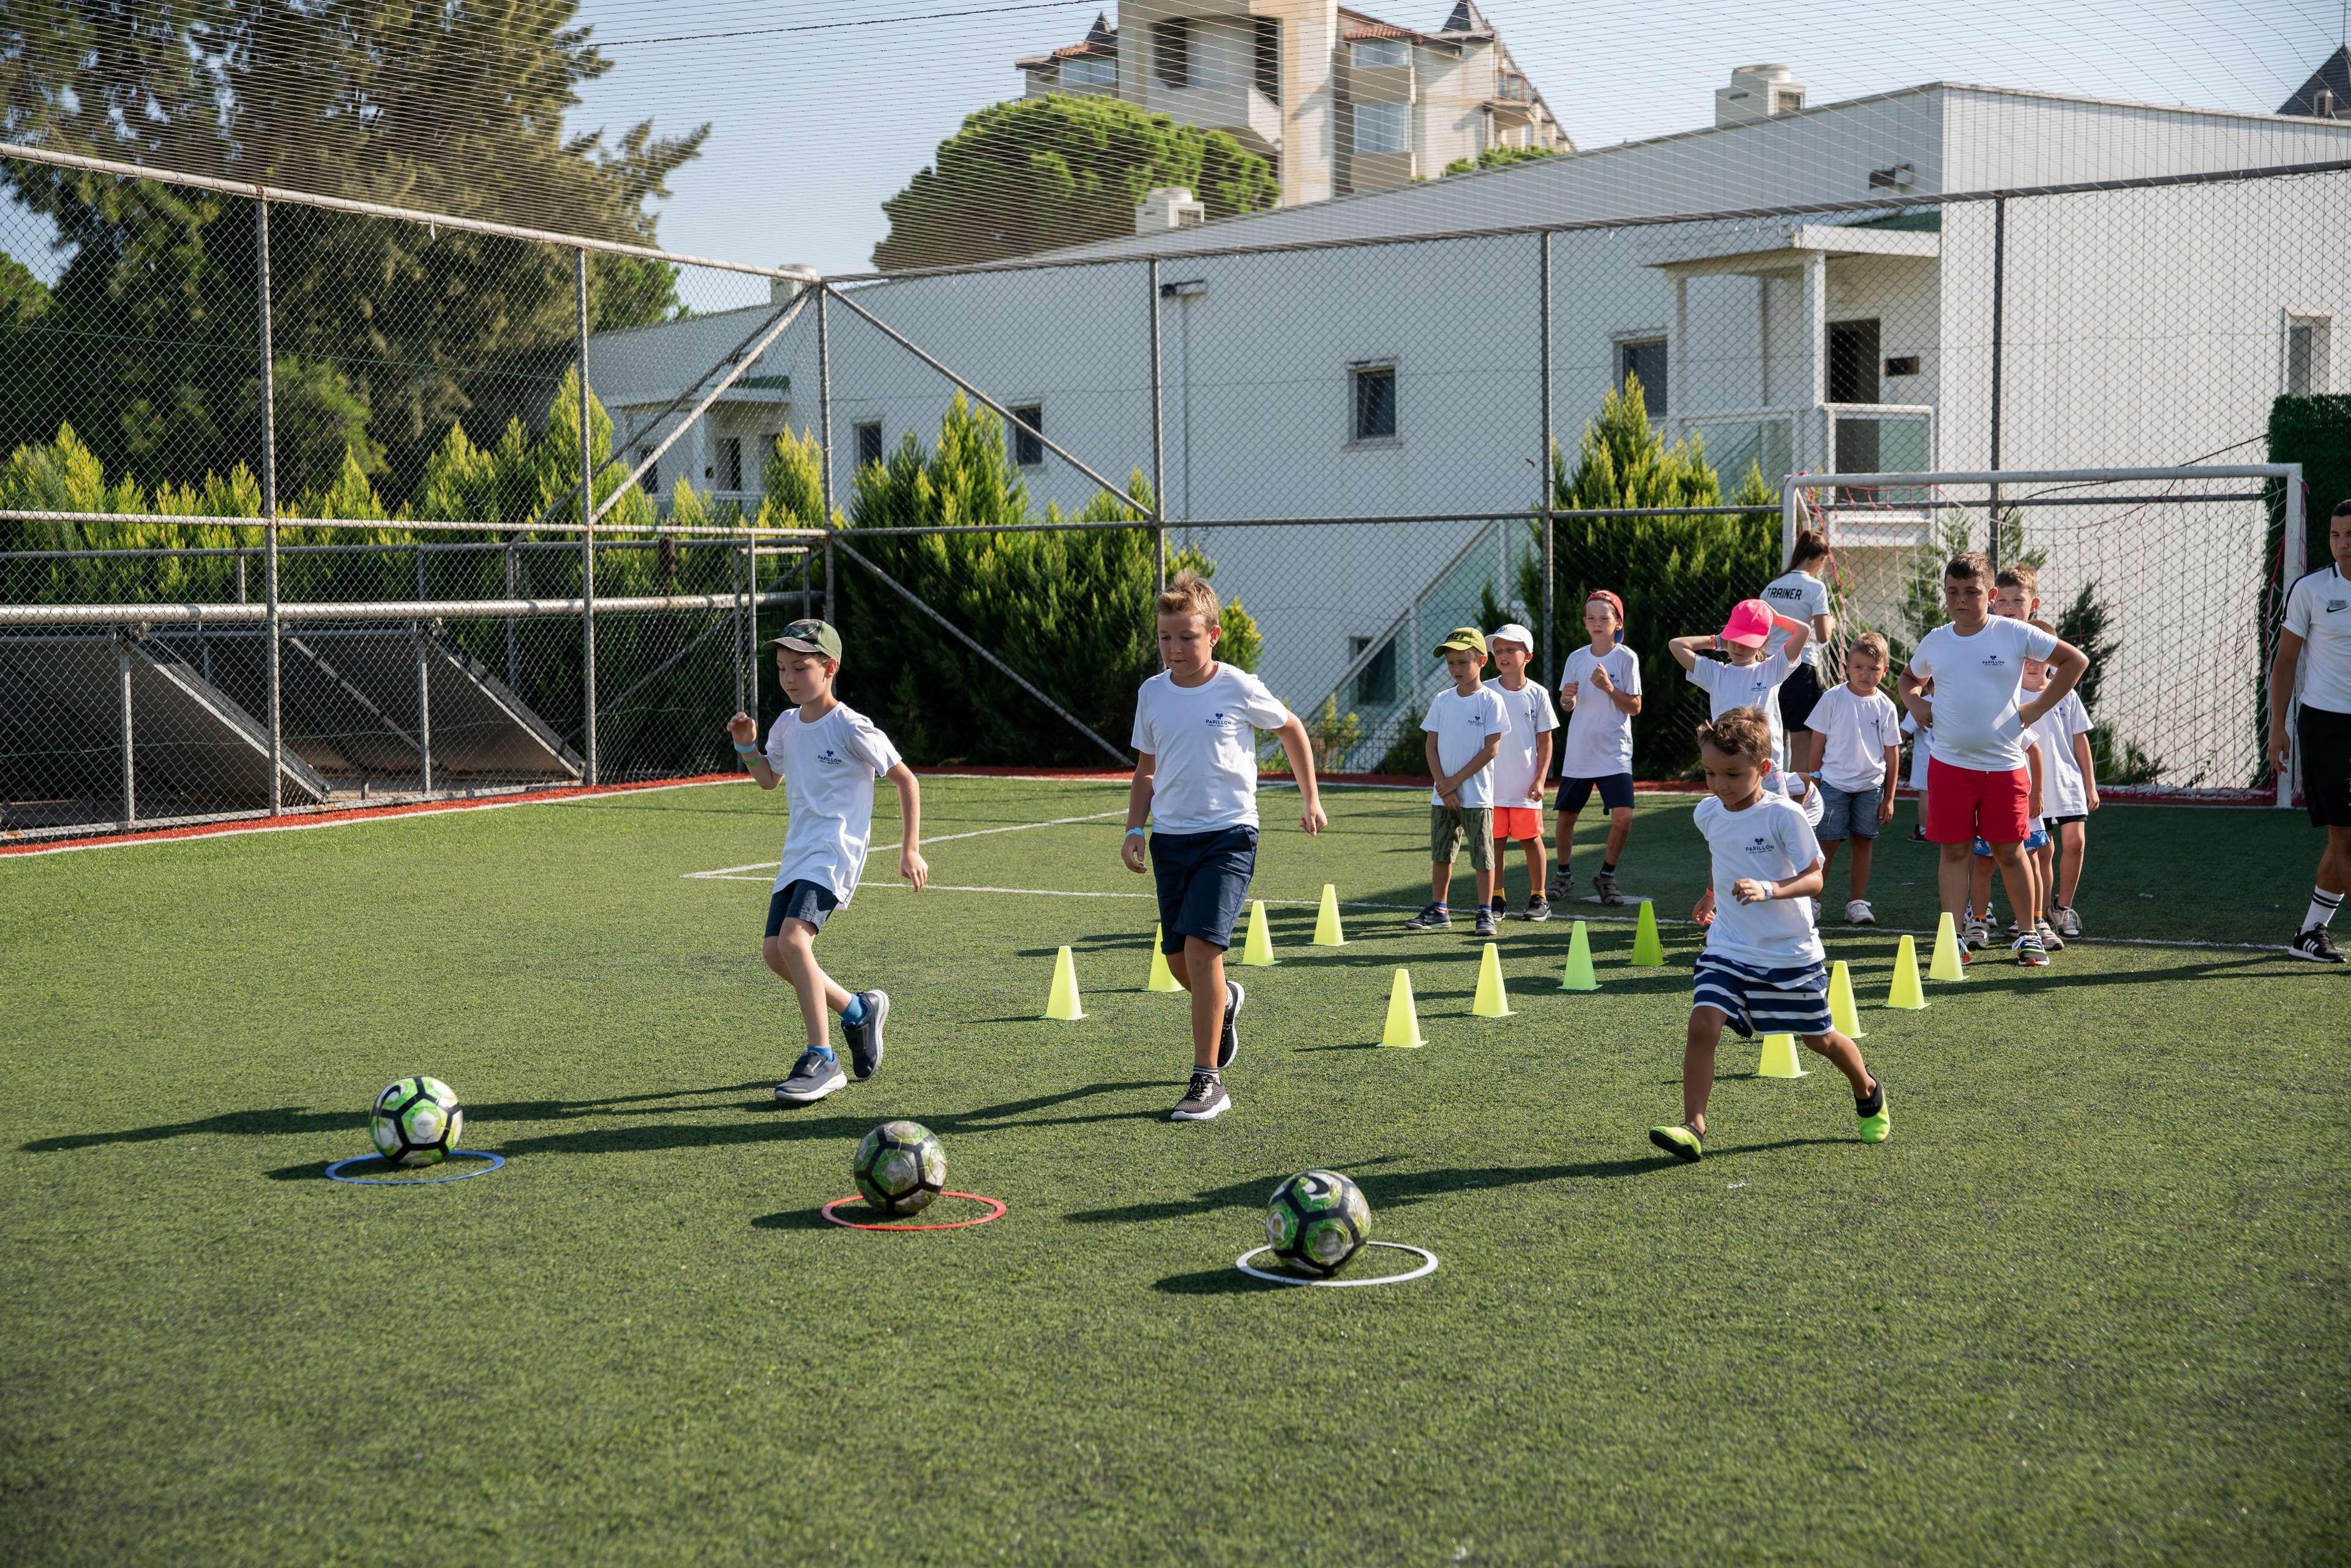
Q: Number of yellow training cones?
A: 10